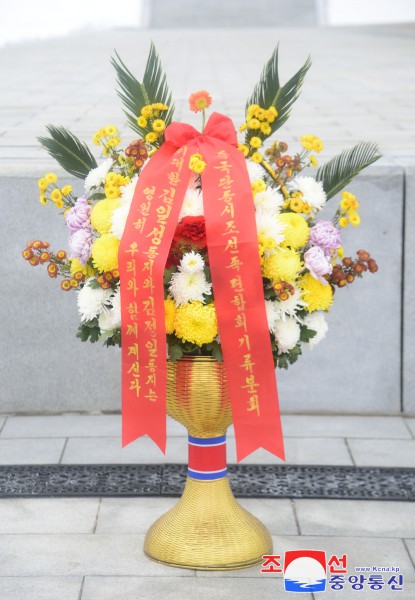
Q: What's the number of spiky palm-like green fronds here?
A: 4